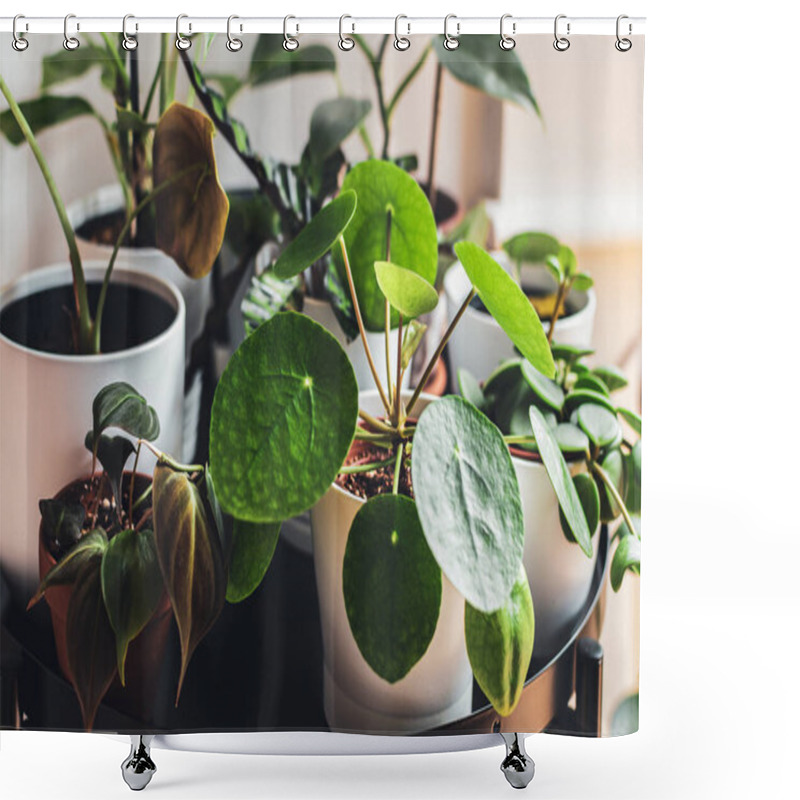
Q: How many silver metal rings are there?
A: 12